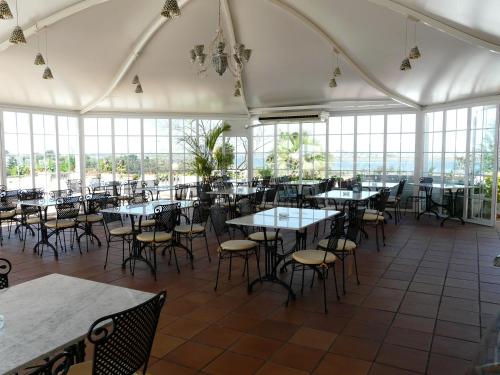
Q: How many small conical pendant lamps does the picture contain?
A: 13